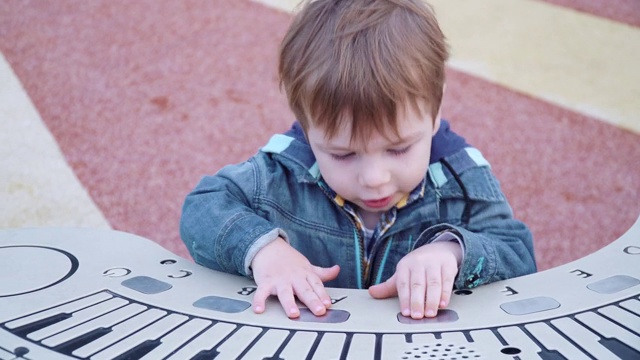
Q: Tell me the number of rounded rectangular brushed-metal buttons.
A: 6